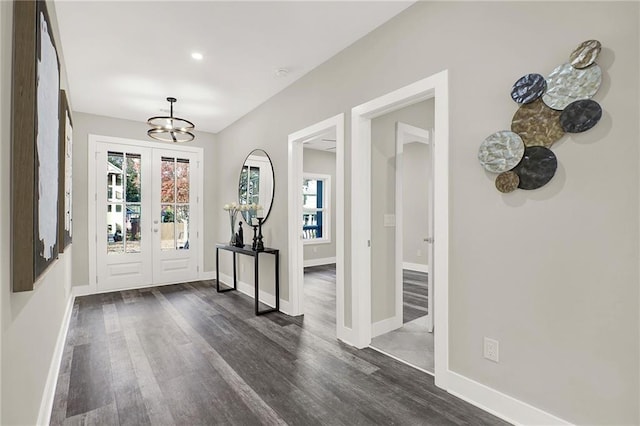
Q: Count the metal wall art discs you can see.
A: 8